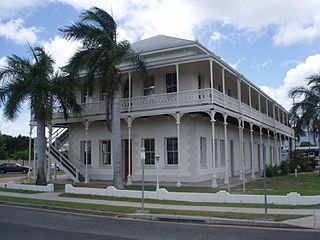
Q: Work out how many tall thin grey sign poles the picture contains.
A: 2